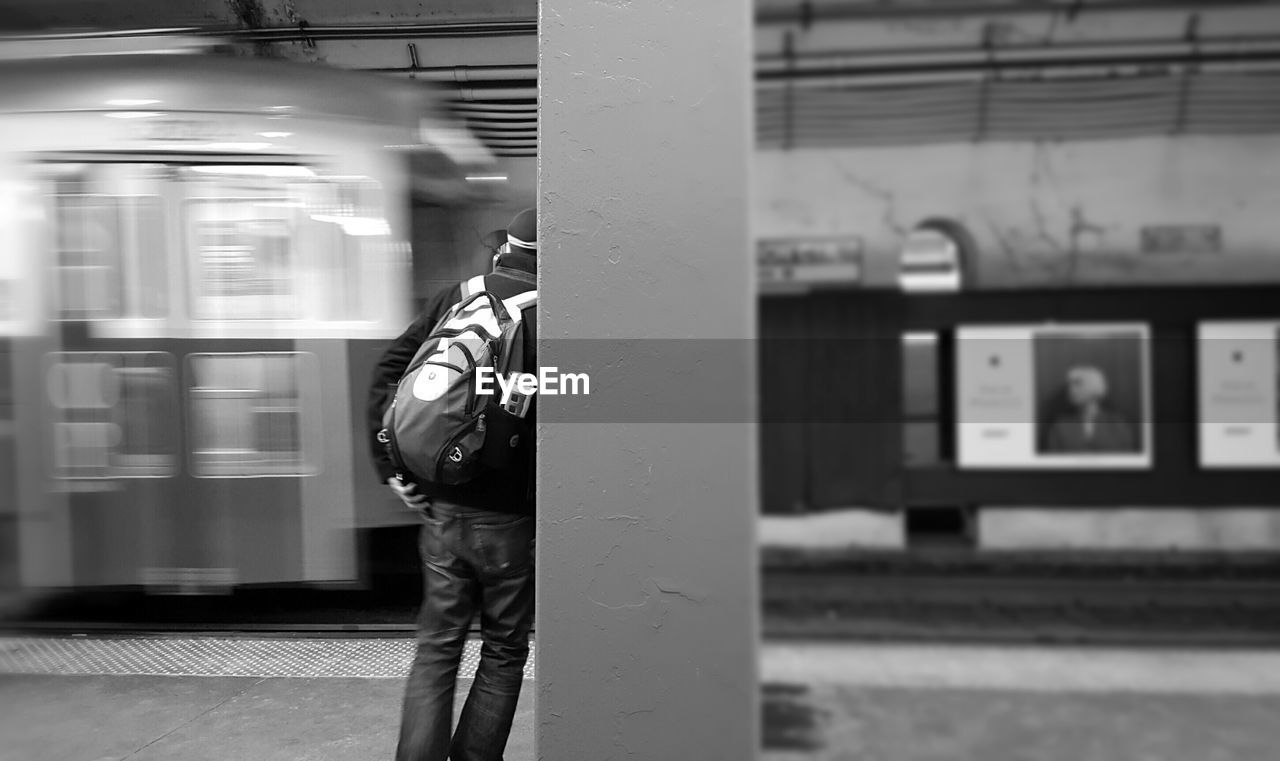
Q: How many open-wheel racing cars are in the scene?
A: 0